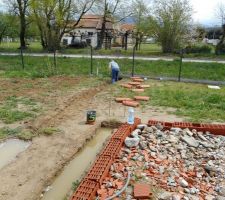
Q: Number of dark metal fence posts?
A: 5